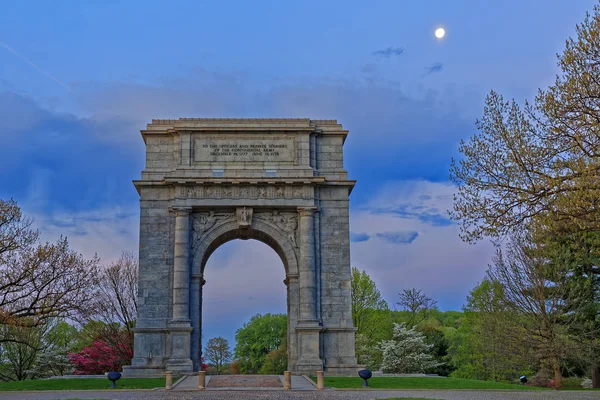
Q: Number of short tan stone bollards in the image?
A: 4